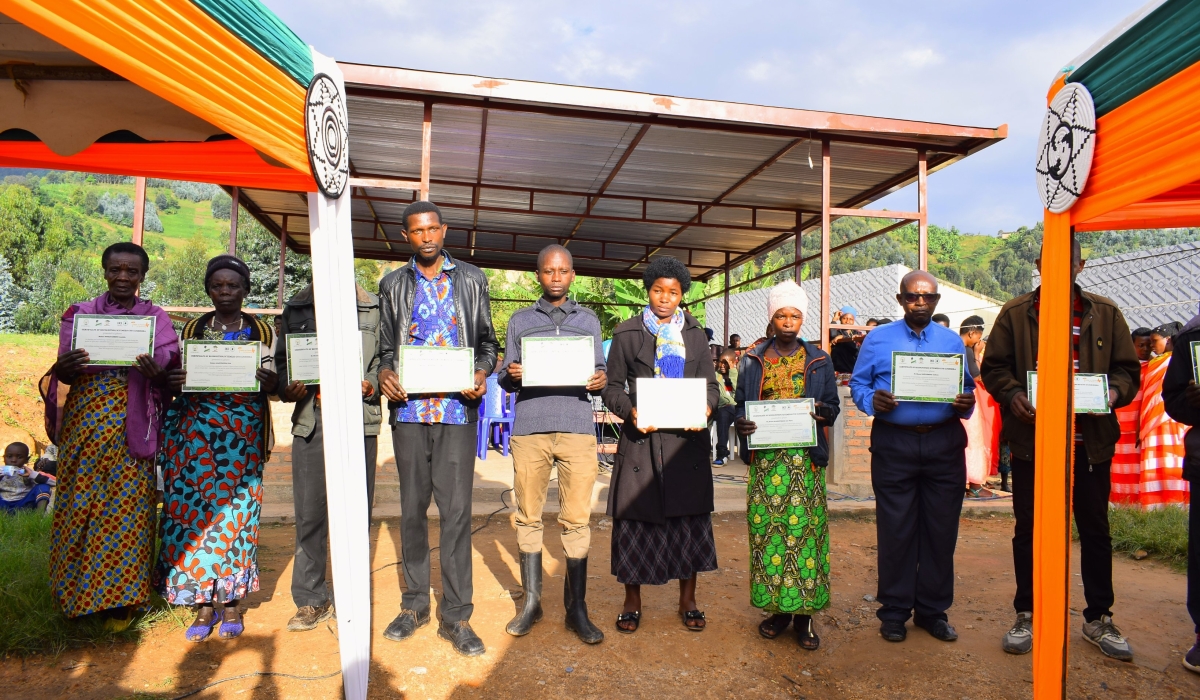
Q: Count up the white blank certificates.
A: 1